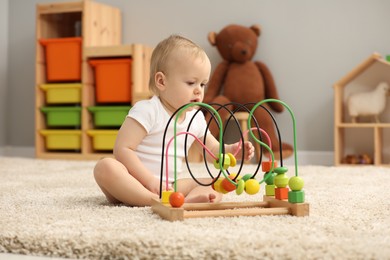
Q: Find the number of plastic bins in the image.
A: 7